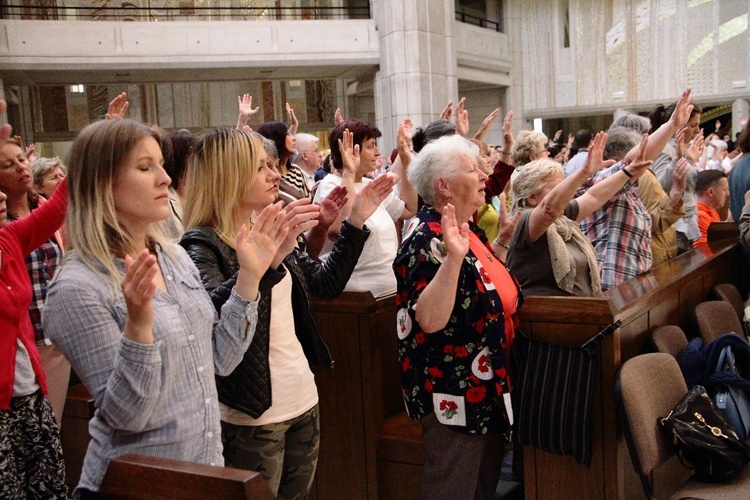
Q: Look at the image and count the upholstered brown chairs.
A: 4